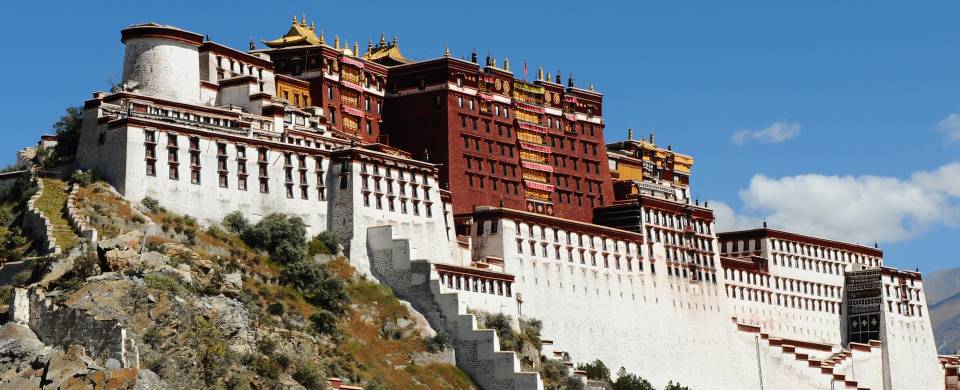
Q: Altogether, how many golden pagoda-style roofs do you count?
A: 2